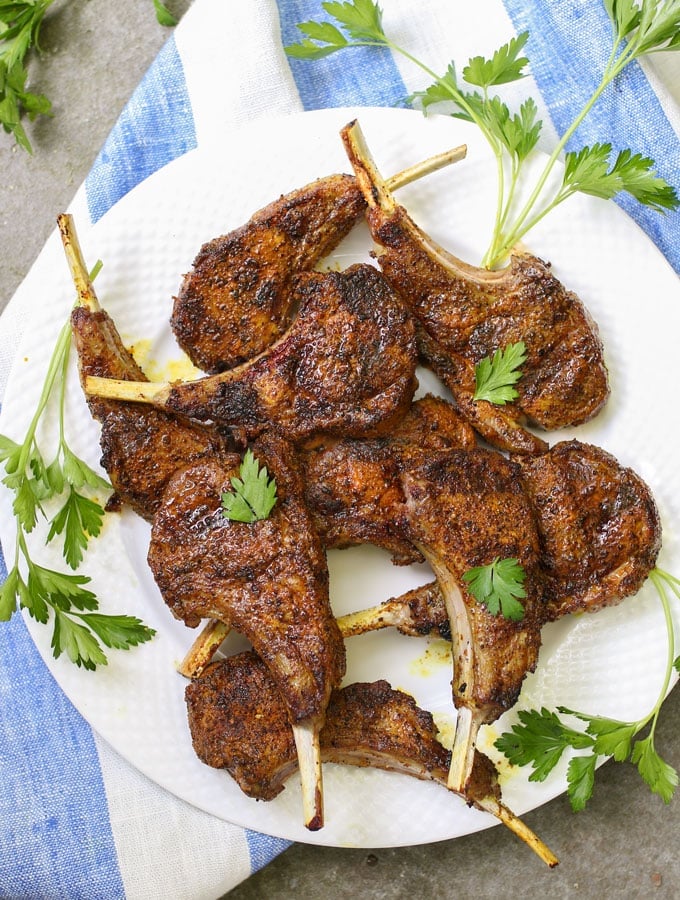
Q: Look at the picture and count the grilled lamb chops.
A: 9